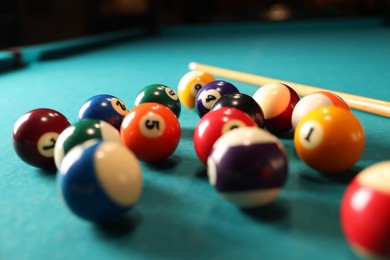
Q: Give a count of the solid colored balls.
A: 8